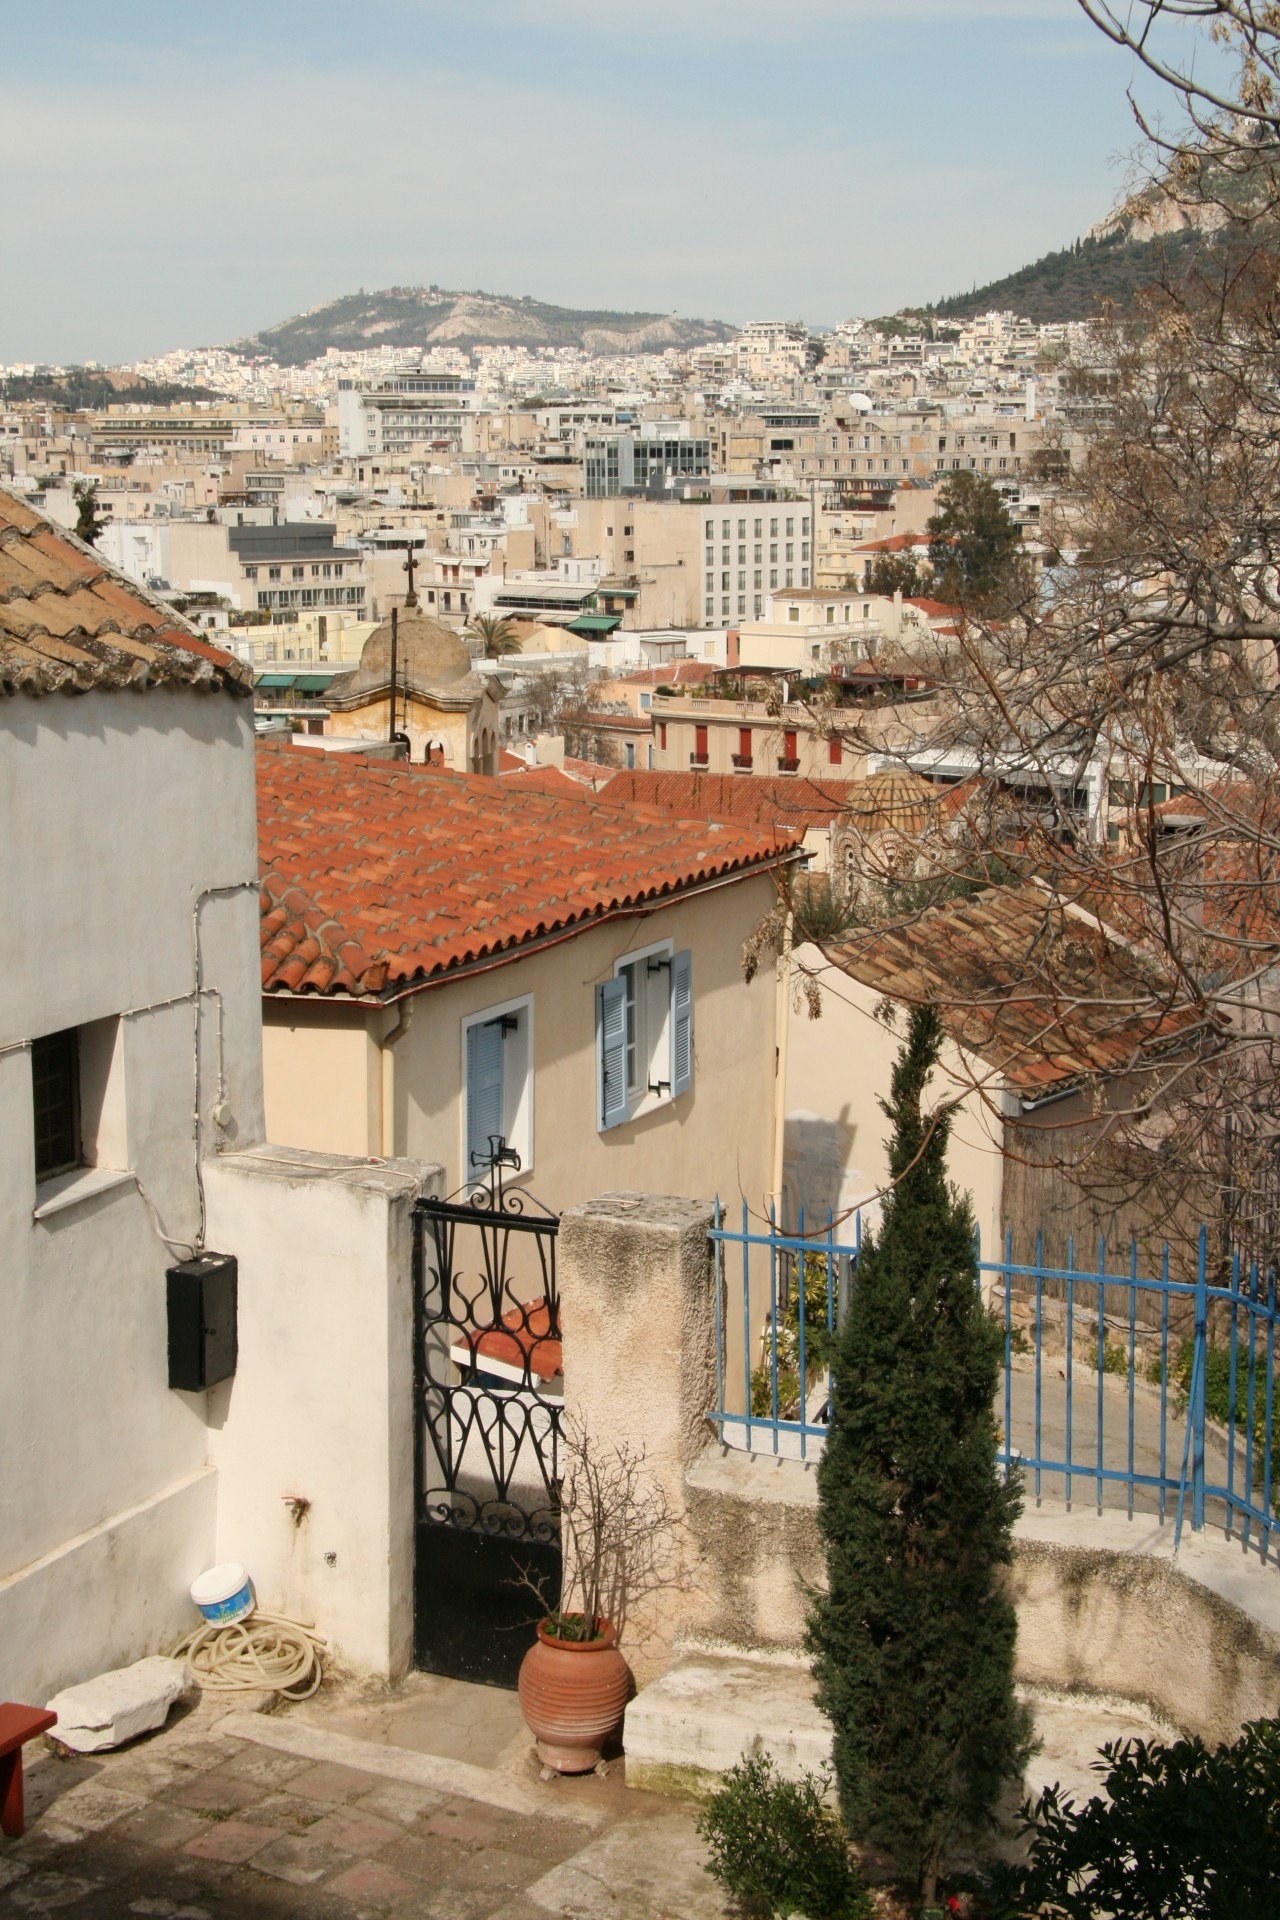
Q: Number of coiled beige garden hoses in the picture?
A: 1